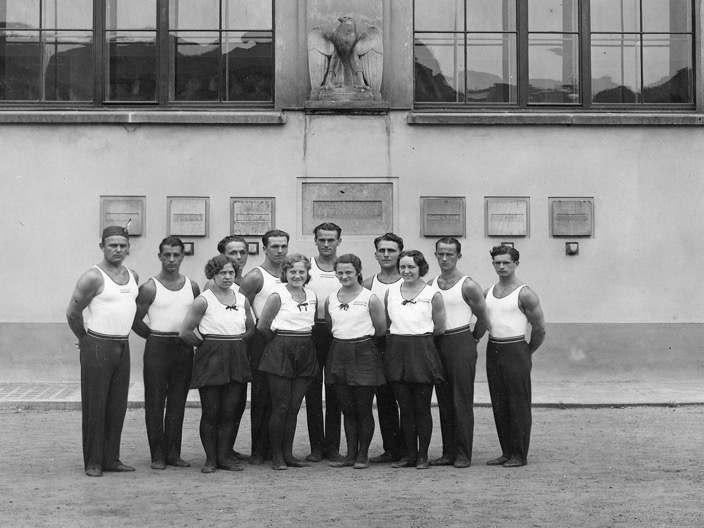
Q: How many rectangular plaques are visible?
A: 7